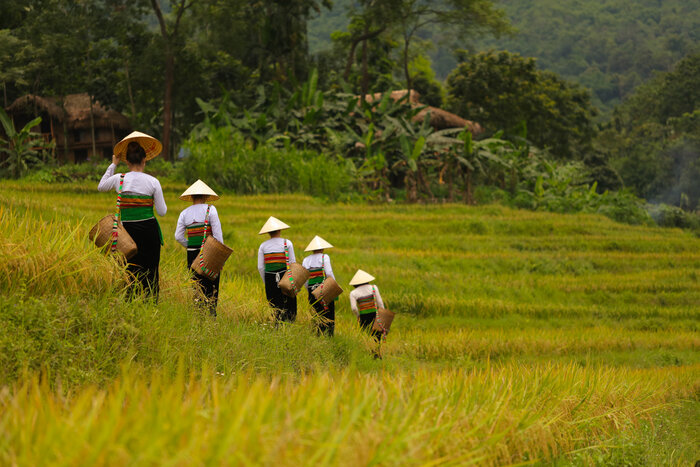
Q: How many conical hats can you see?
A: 5